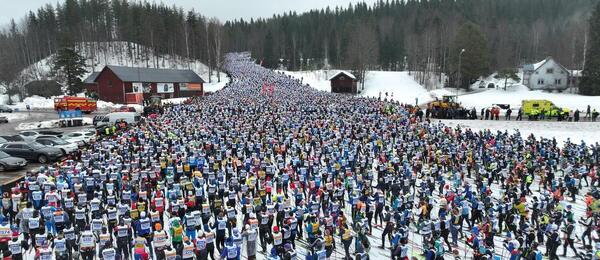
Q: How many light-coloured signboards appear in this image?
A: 2